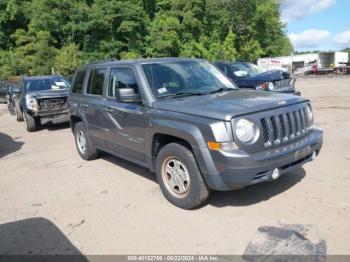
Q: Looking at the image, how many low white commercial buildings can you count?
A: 1